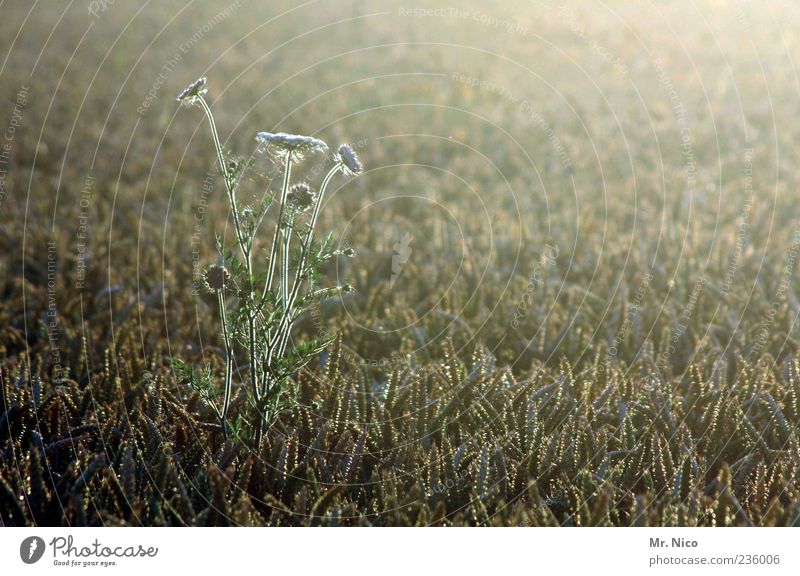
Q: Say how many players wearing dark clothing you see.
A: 0